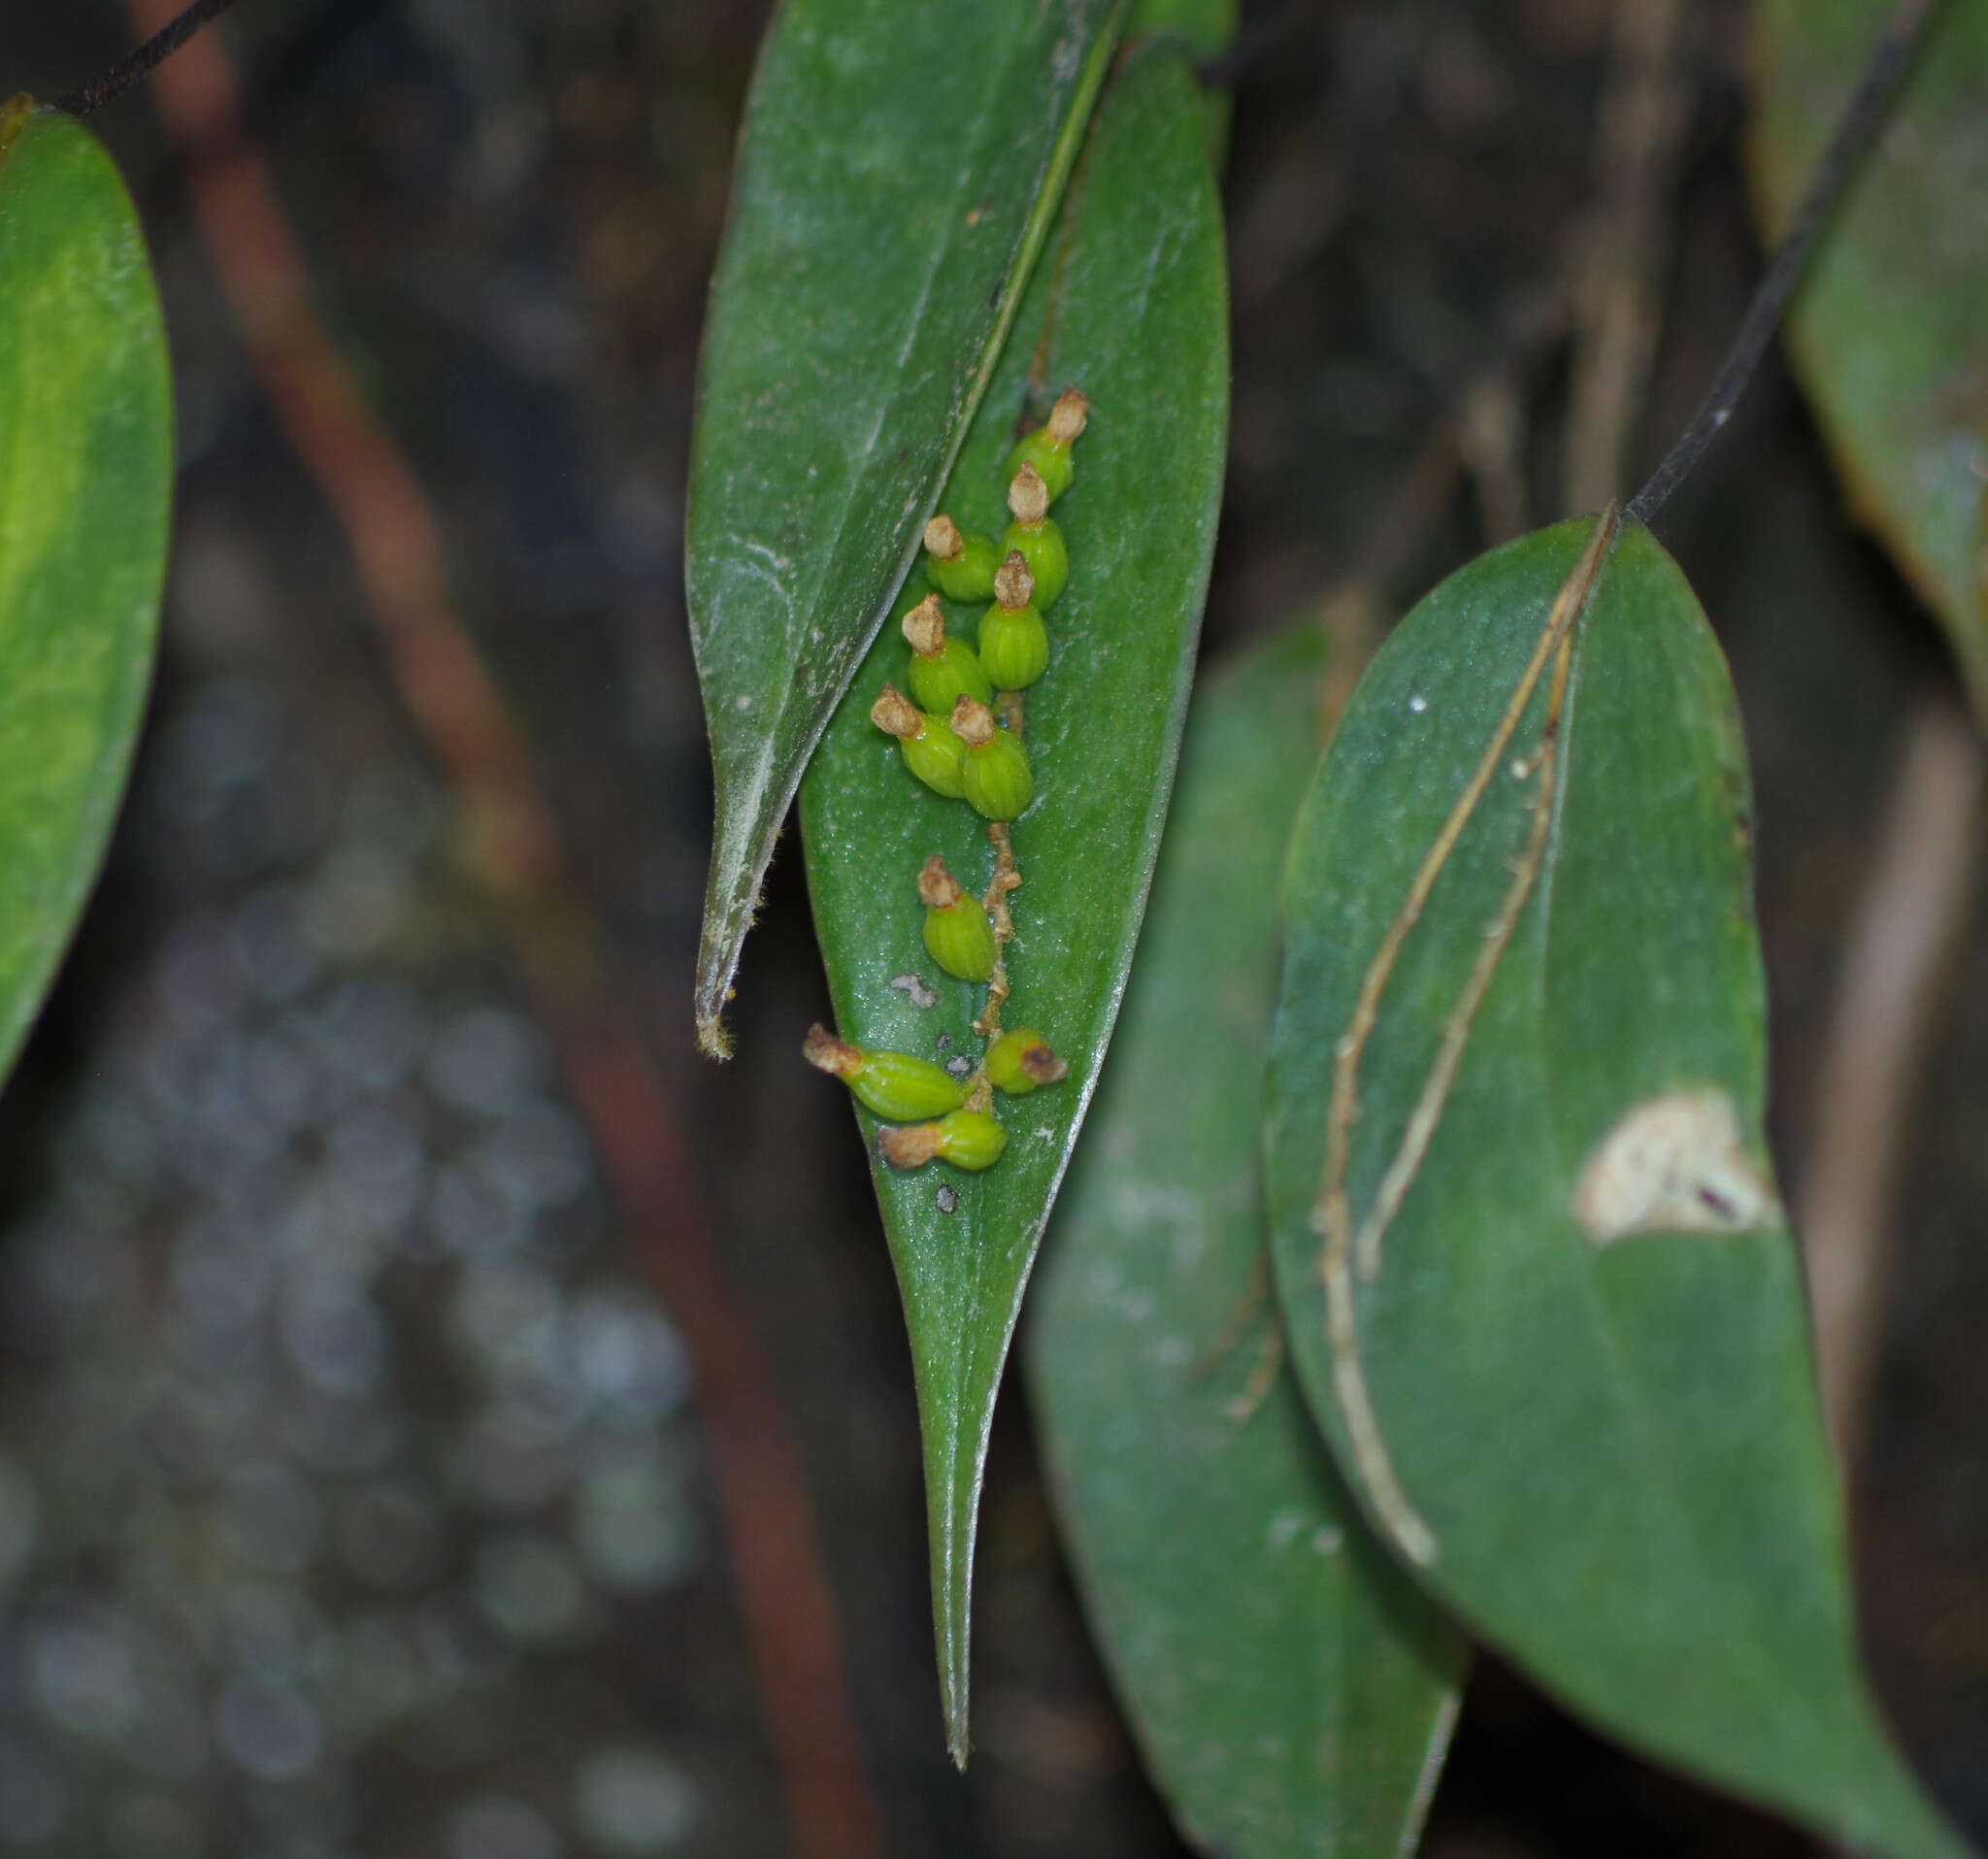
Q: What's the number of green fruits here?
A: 11